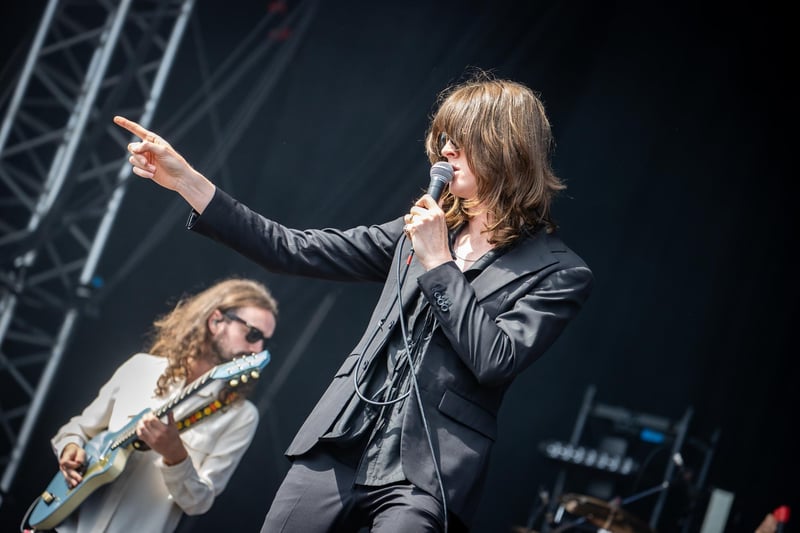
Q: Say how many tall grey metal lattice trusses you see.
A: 1